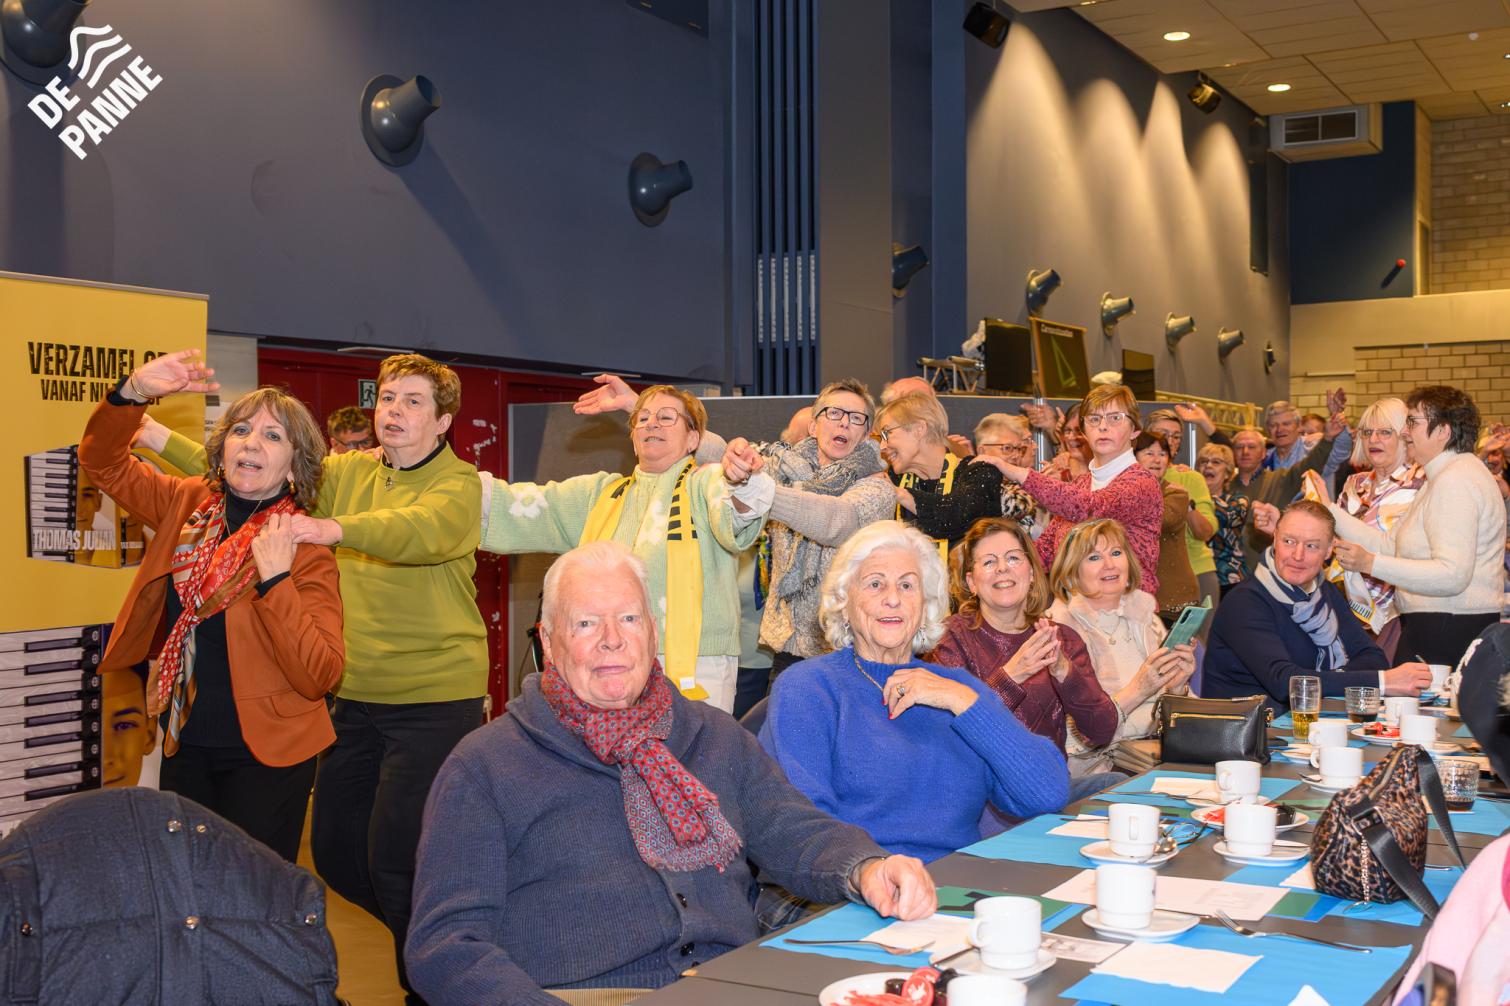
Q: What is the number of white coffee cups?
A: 11